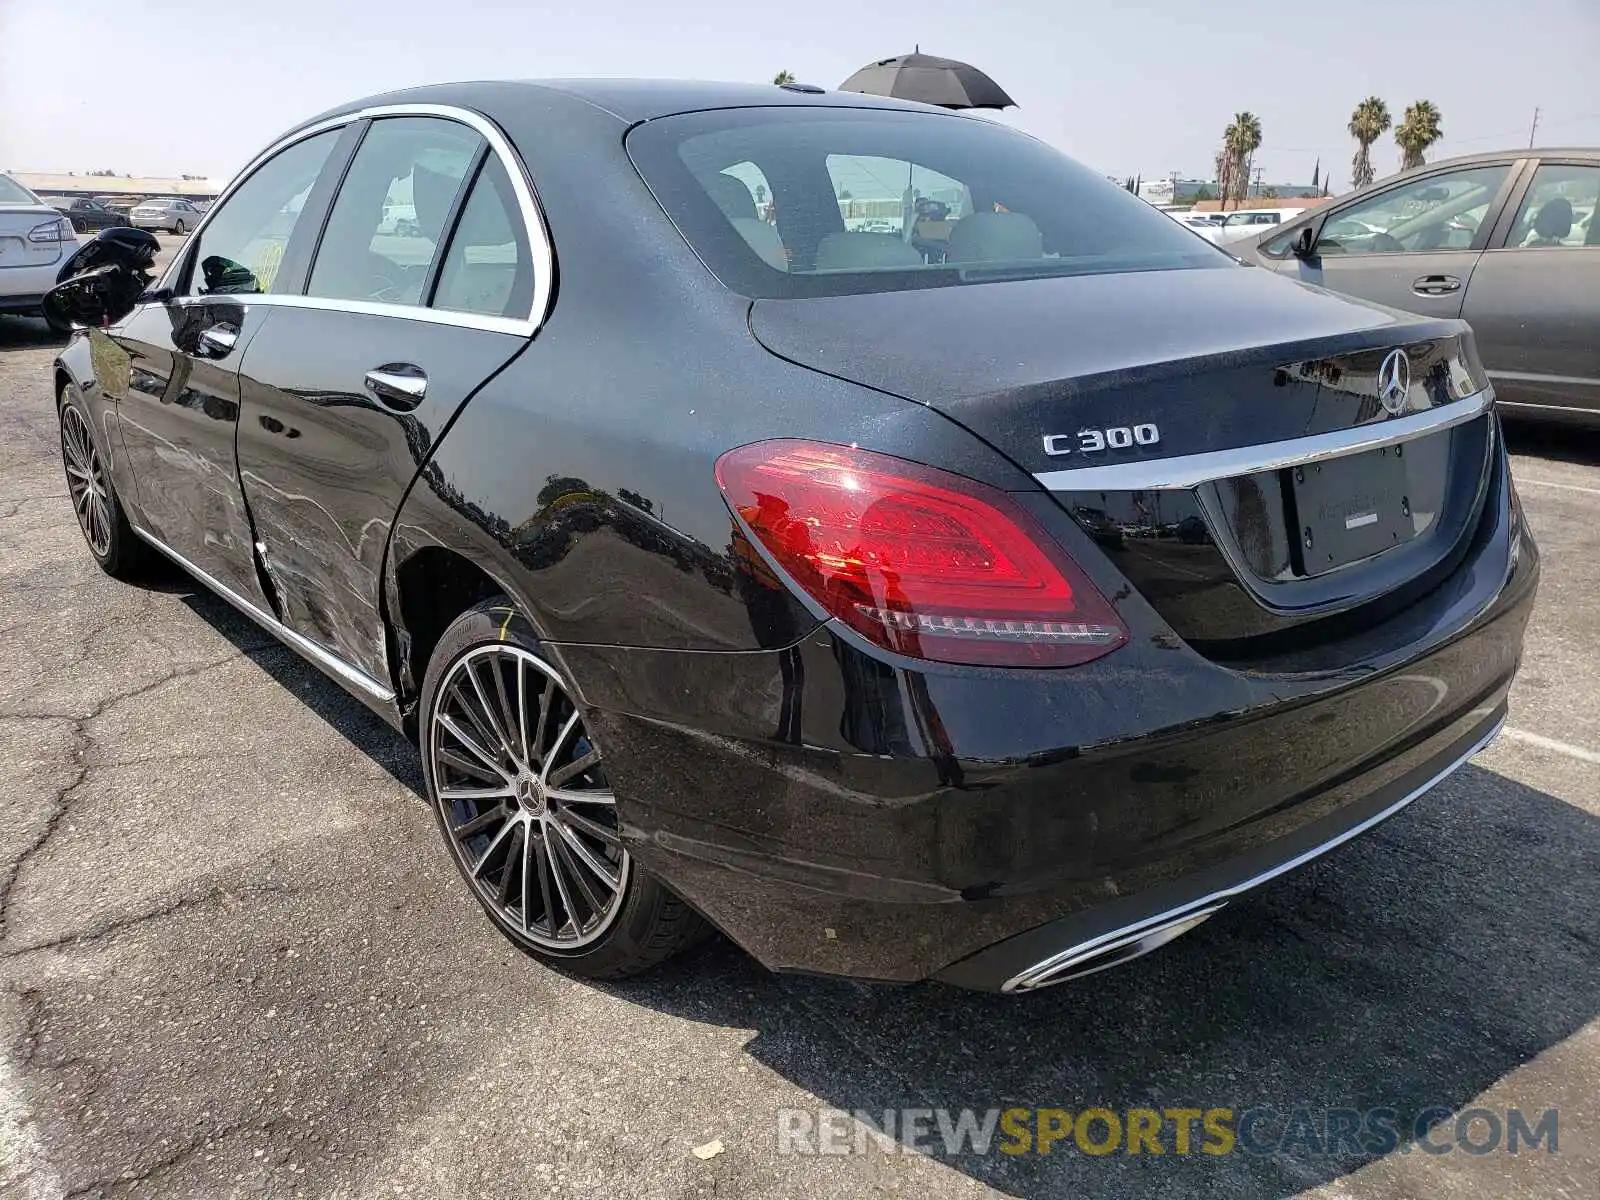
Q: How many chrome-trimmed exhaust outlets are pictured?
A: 1